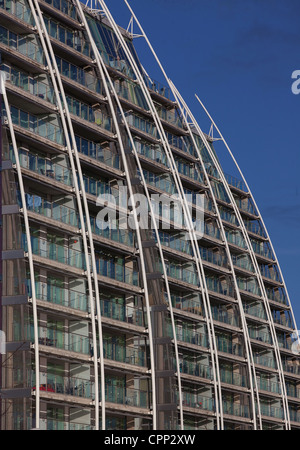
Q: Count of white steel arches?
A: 12